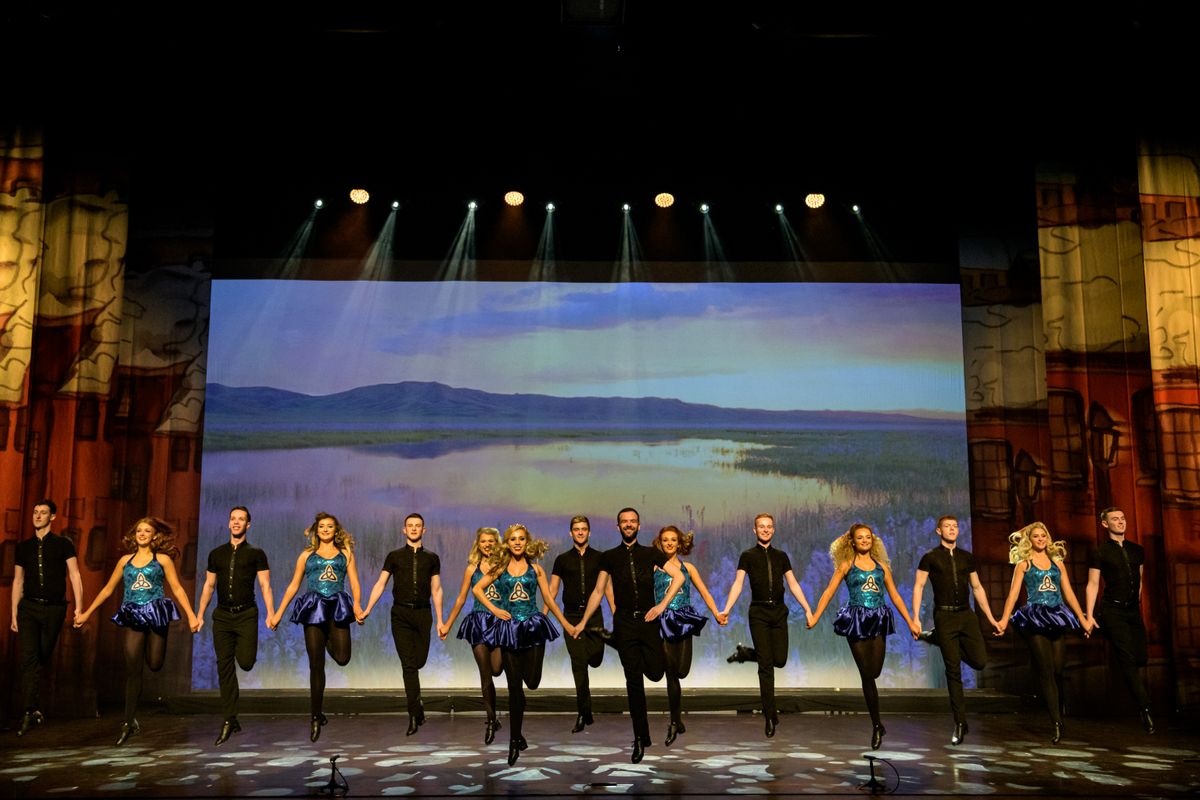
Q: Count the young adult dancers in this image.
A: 15